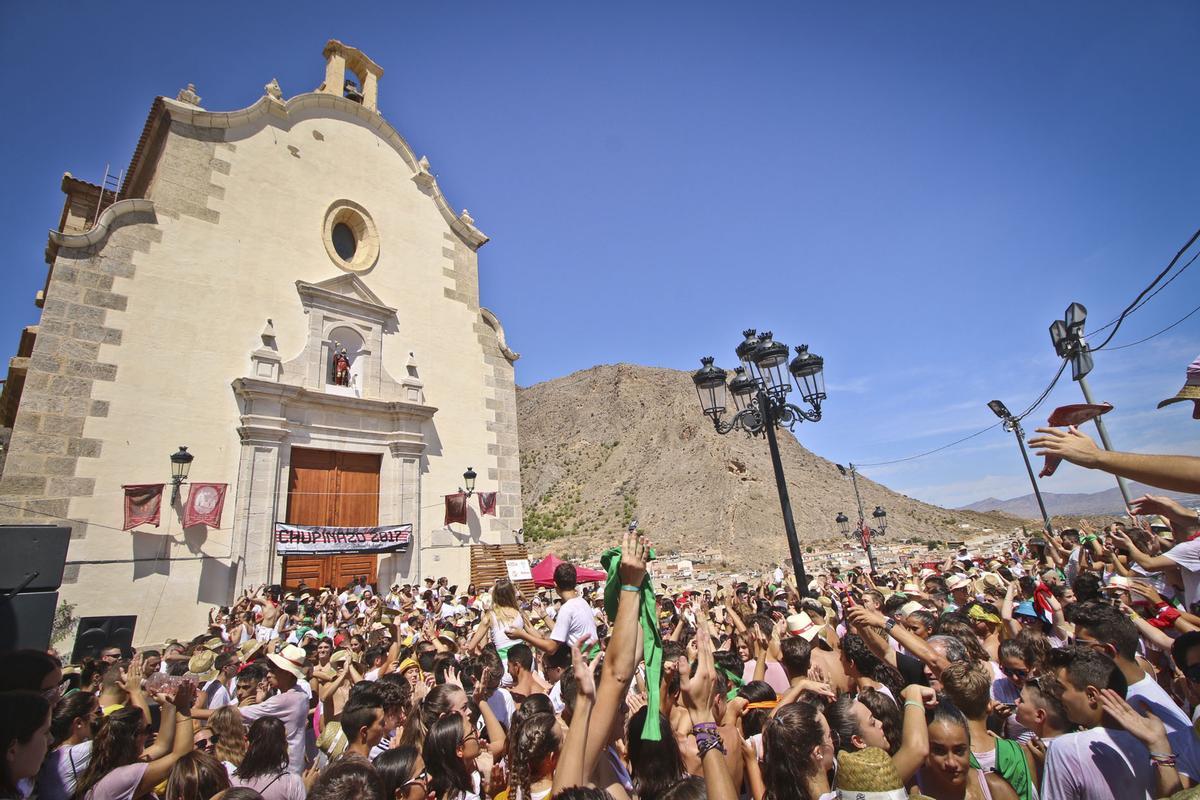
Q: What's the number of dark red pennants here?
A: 4